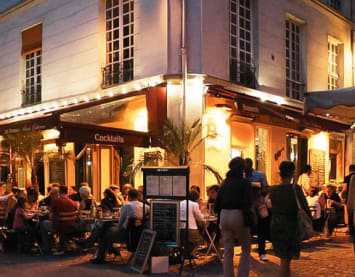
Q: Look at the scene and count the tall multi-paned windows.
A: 5